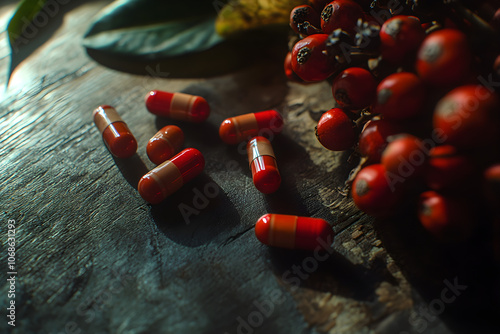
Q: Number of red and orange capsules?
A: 7